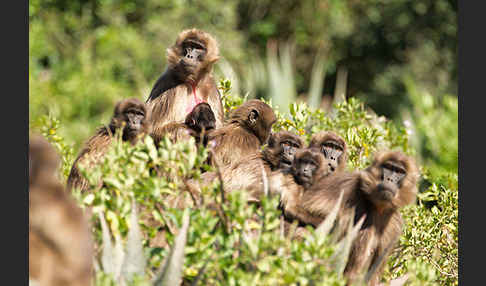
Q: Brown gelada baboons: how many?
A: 9